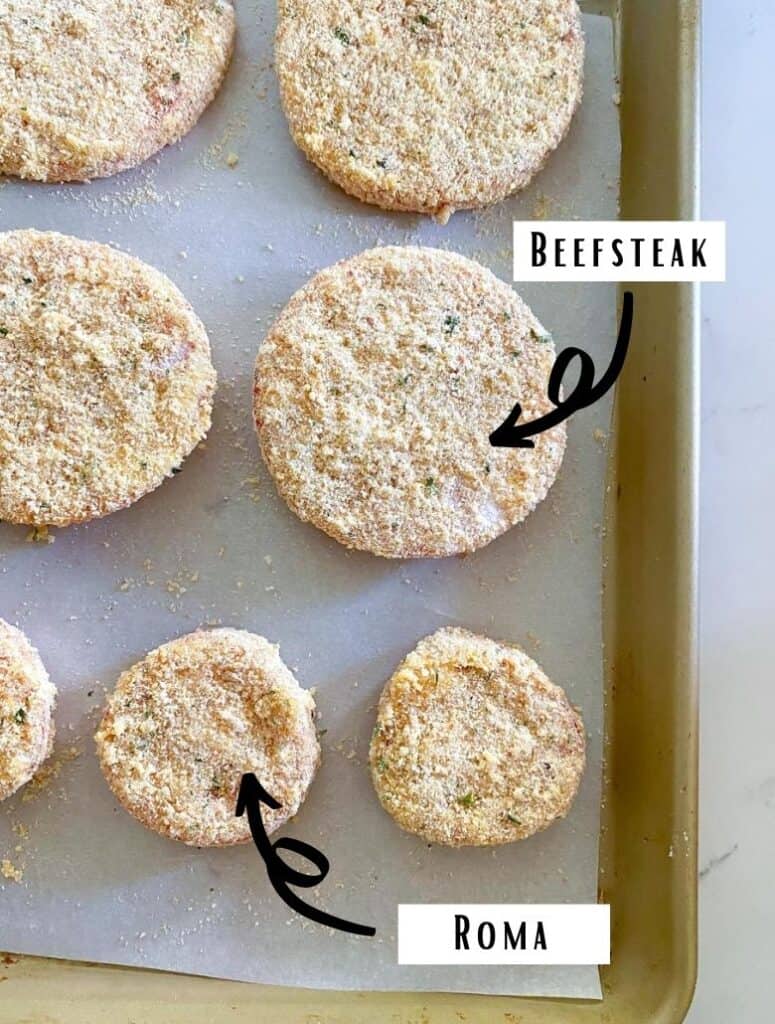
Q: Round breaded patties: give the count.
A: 7